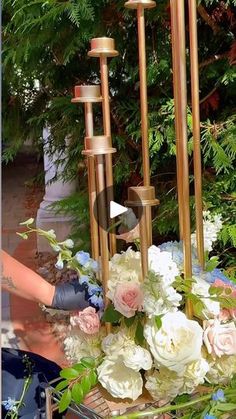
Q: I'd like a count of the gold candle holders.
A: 5